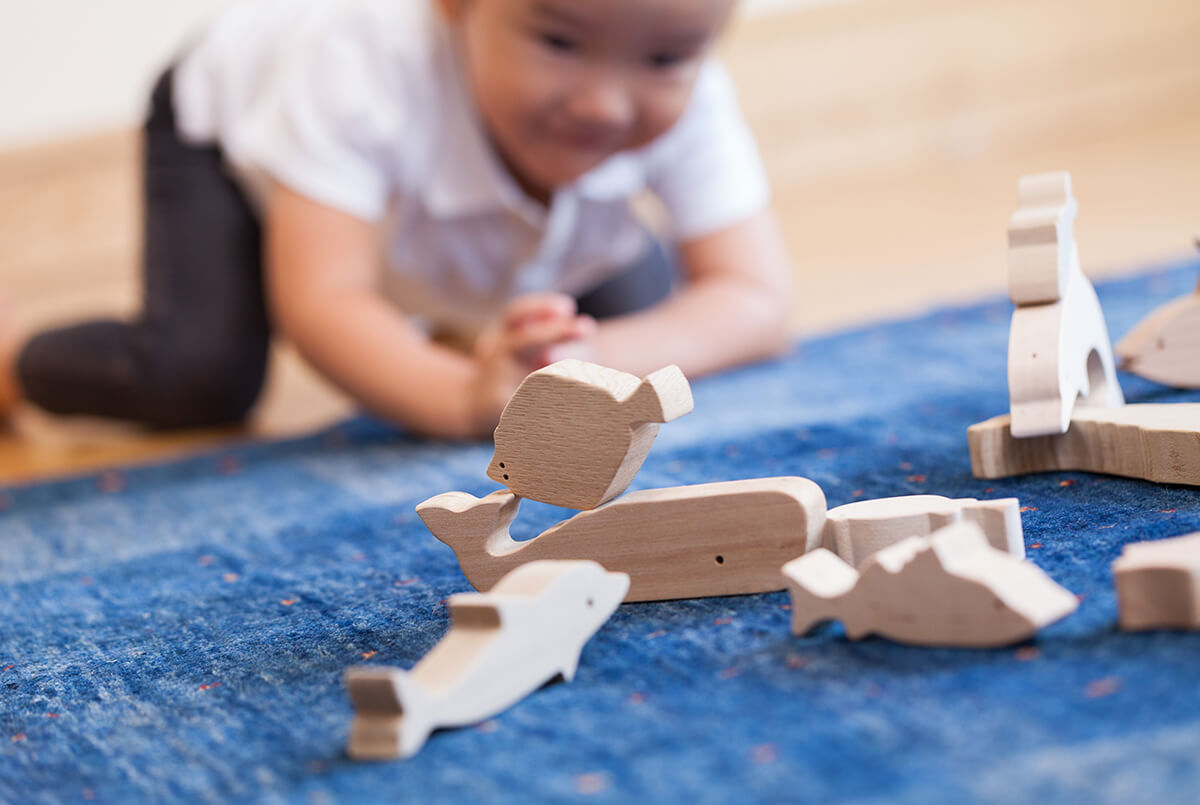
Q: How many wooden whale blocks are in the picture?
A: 1